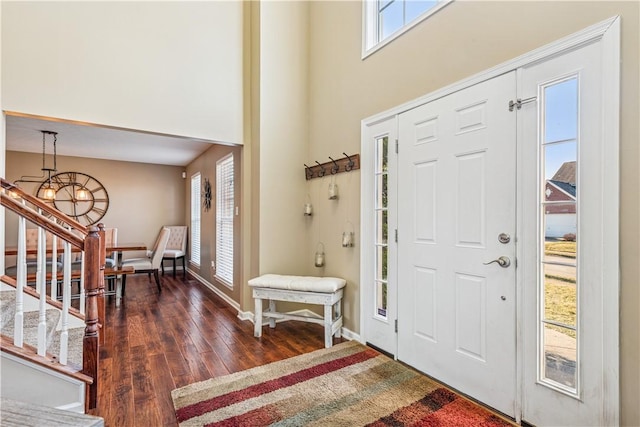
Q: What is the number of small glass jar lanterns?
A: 4